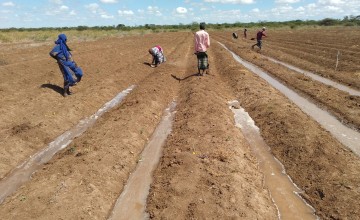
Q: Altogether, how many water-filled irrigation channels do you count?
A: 5